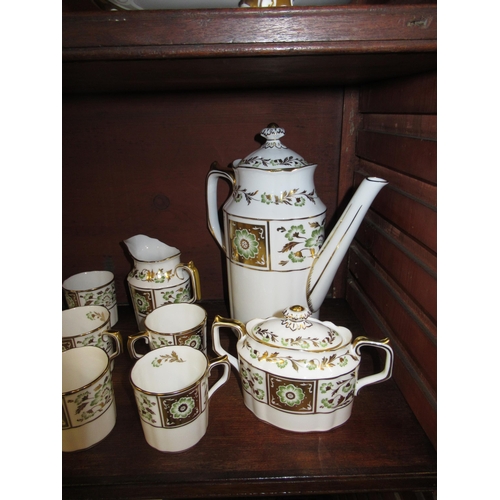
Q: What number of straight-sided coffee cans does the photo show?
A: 5